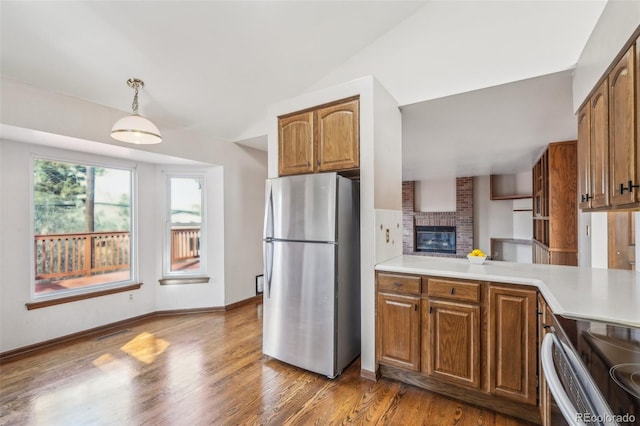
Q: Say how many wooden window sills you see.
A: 2